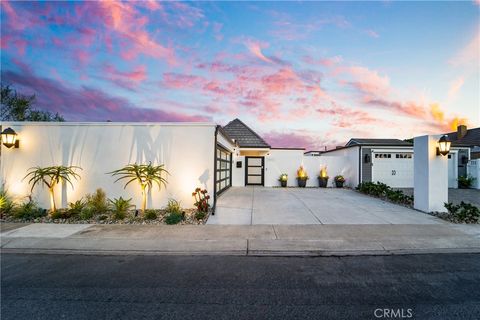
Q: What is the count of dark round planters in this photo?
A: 4